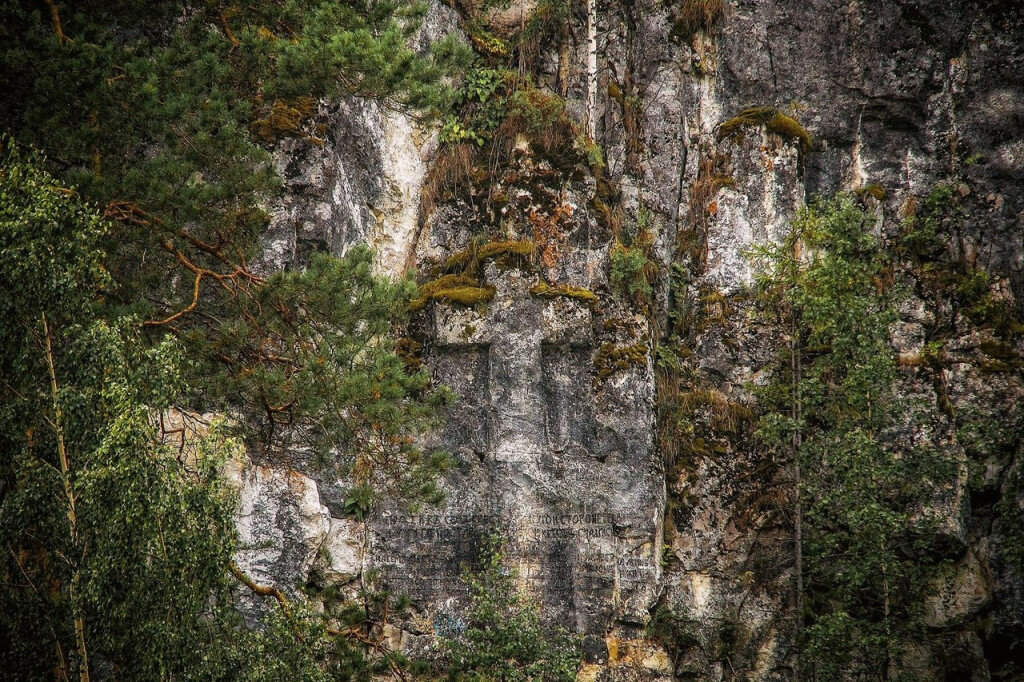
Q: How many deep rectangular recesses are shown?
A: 2